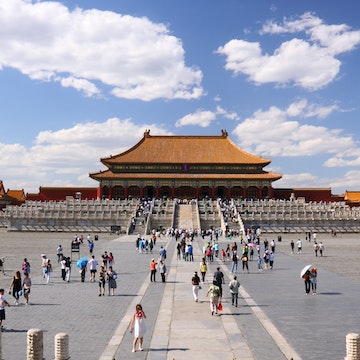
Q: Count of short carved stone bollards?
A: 3